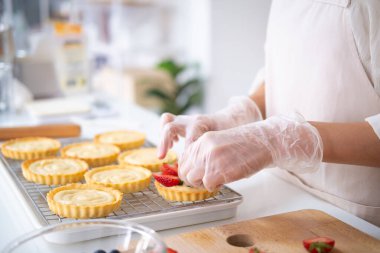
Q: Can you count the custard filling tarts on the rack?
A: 8